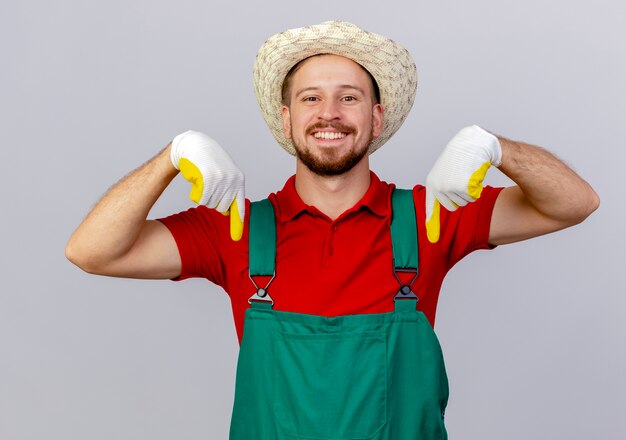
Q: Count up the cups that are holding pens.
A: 0